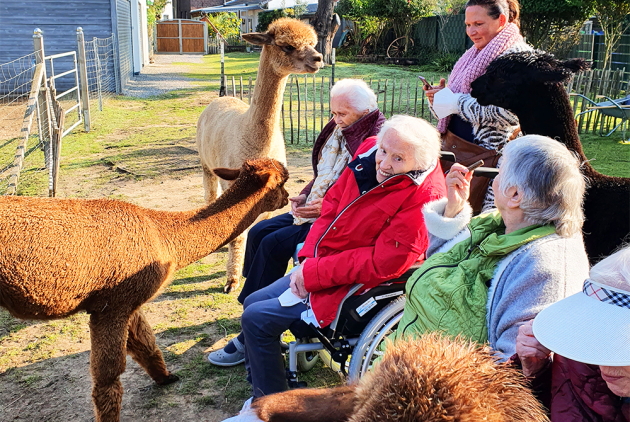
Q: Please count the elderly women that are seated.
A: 4